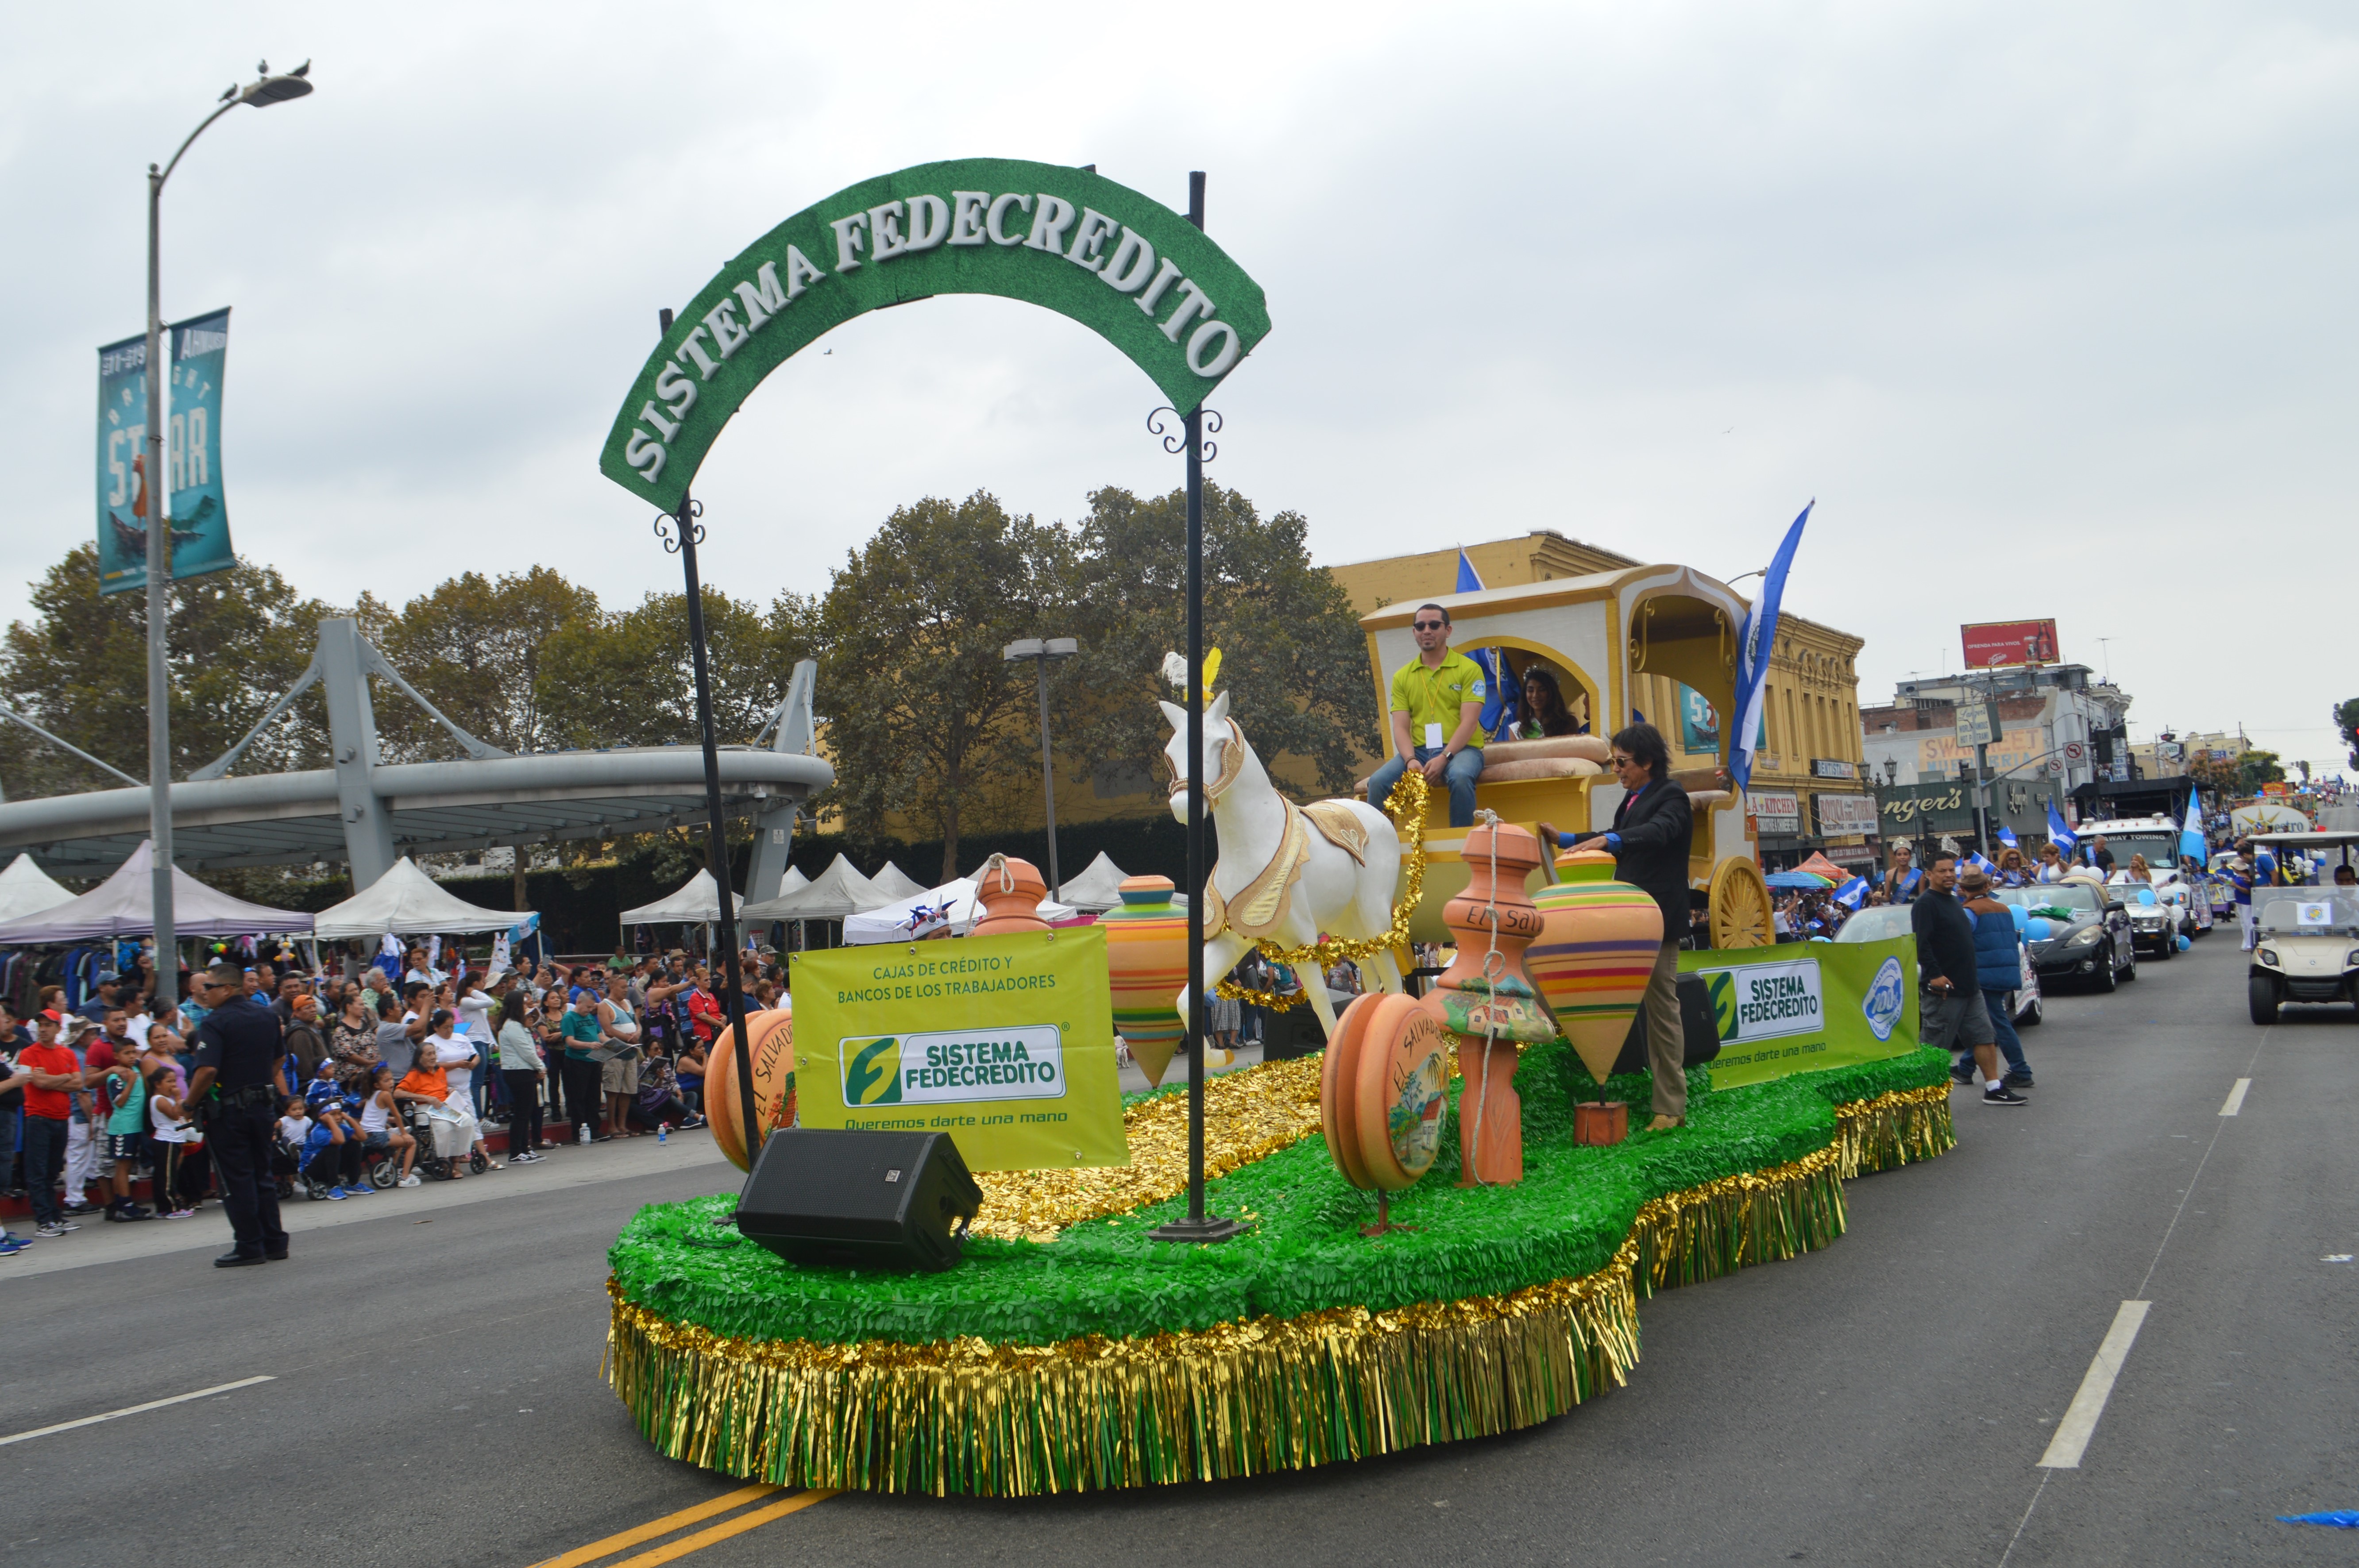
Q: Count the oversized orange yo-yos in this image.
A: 2